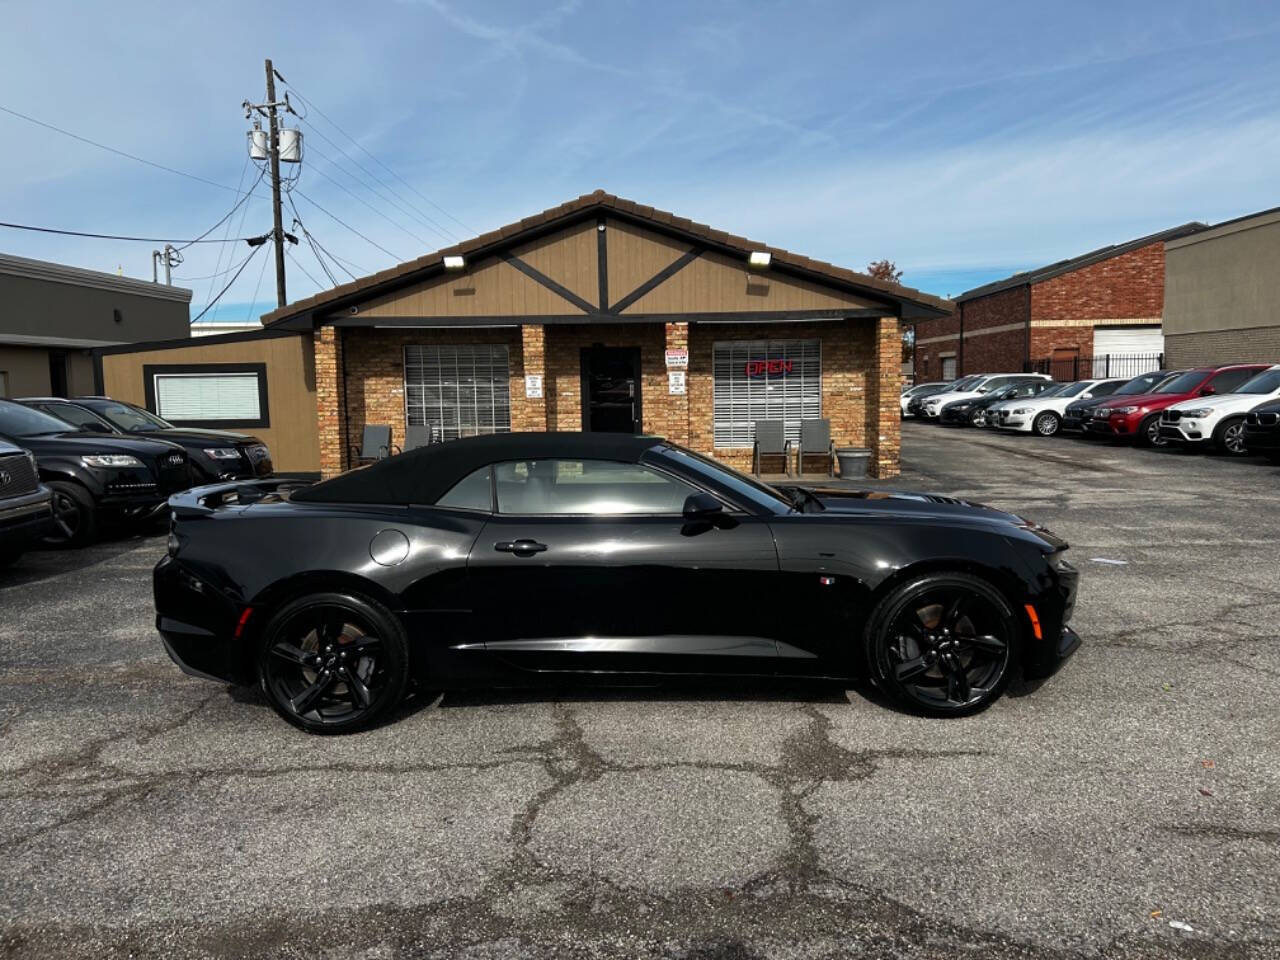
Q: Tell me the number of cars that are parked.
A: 14